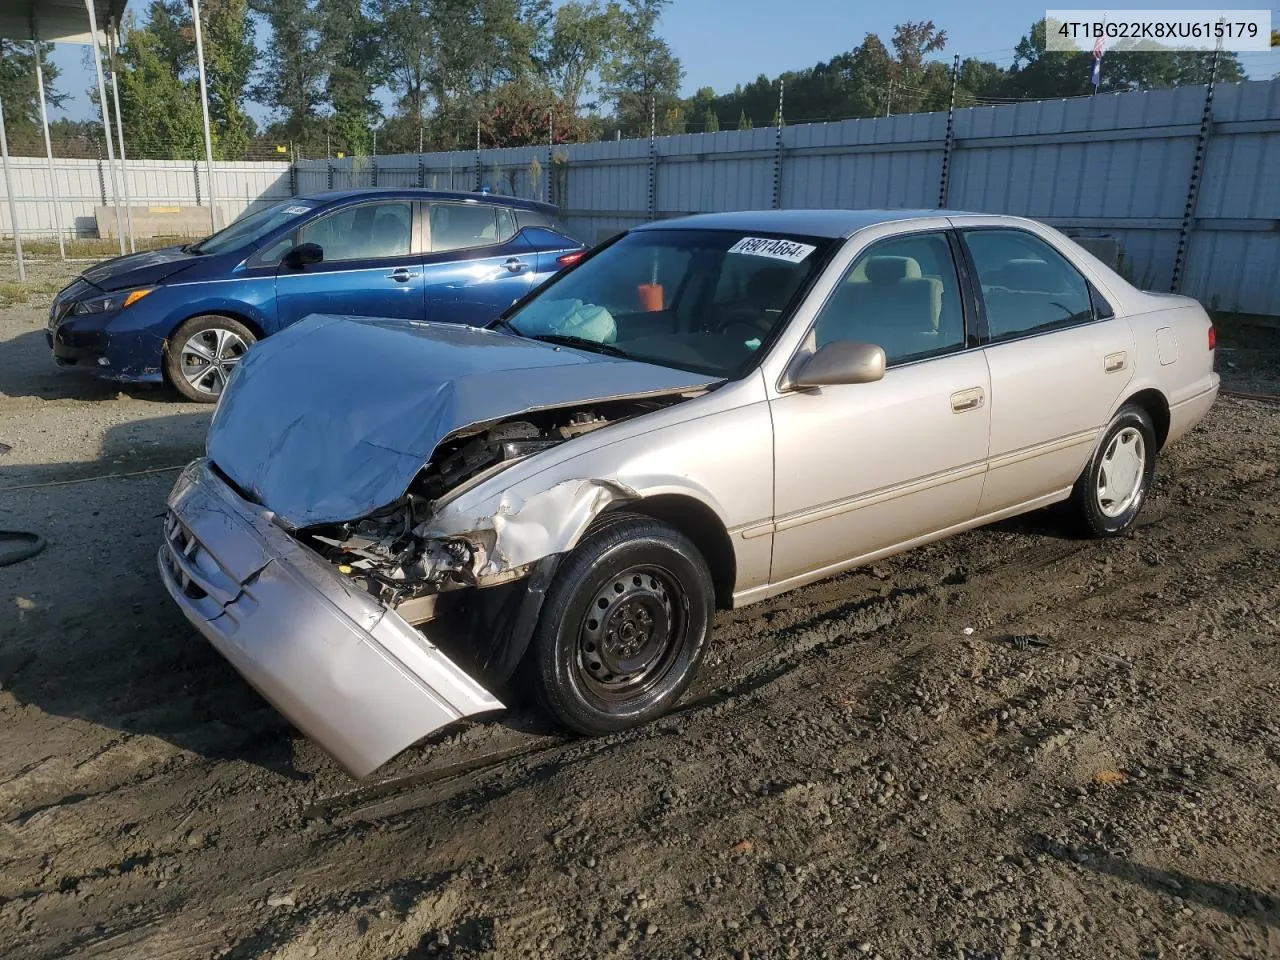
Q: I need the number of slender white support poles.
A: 5